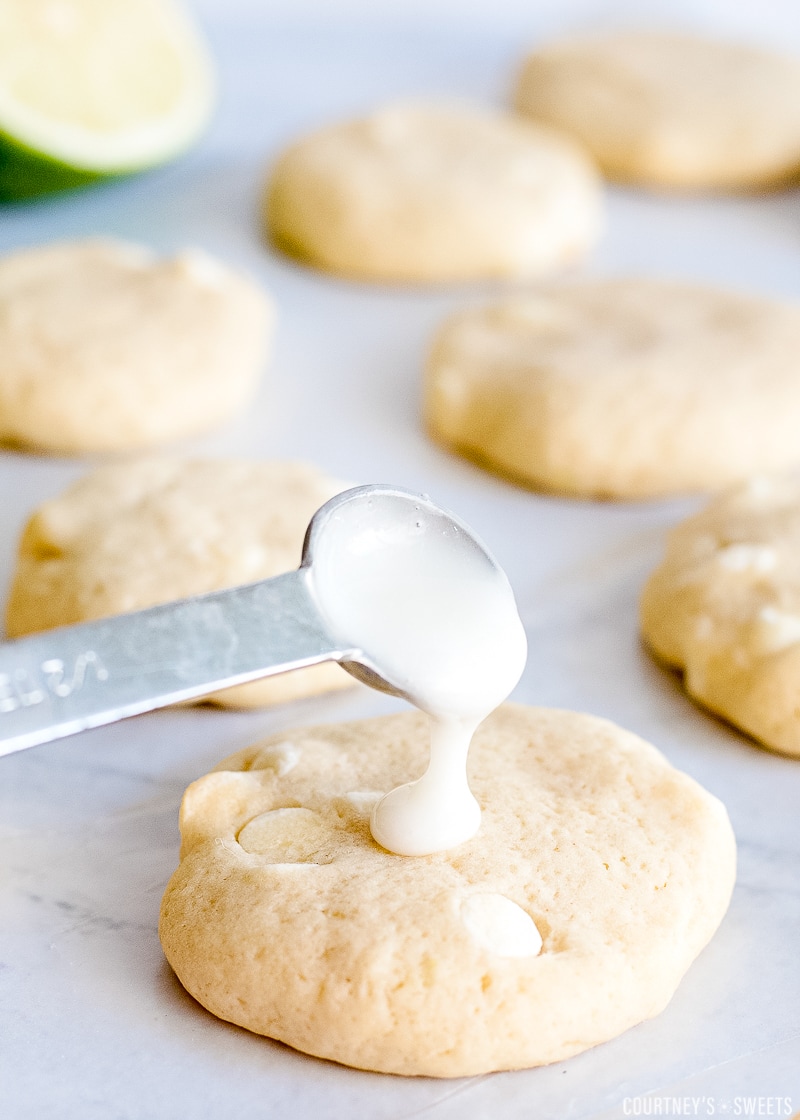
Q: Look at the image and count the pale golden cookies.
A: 7